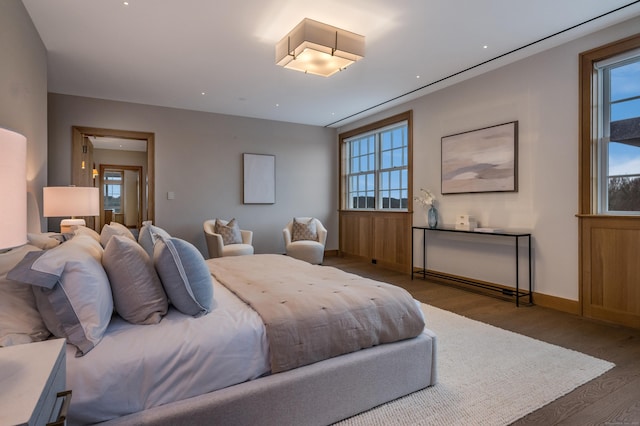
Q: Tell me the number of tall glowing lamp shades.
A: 2